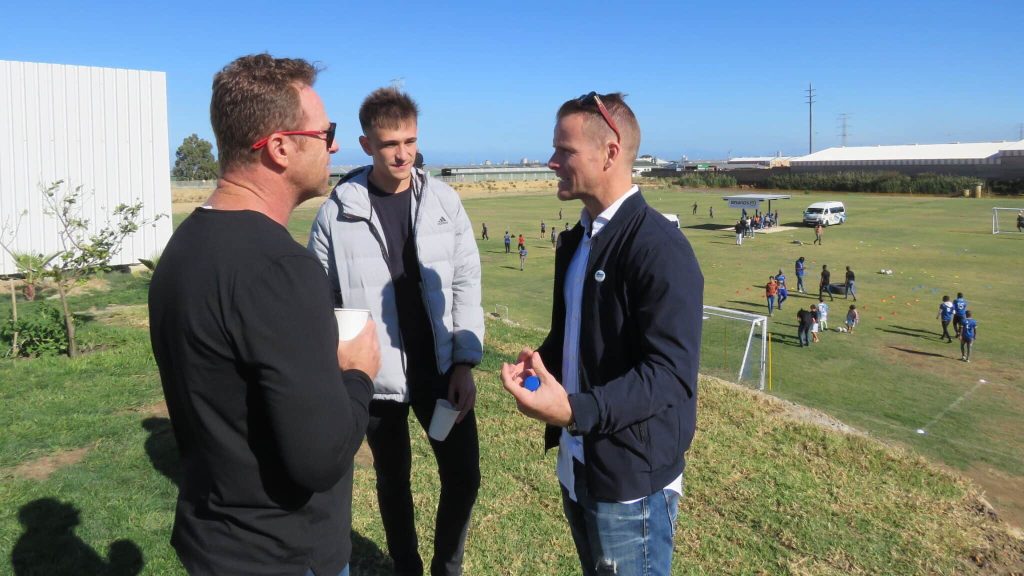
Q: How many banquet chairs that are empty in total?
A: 0